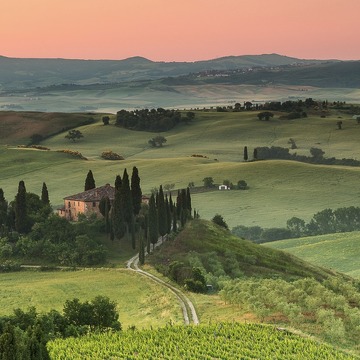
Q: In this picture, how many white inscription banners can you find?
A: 0